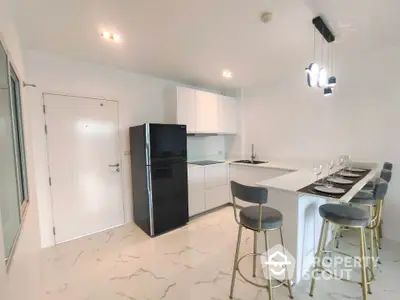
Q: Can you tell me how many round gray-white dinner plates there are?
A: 4